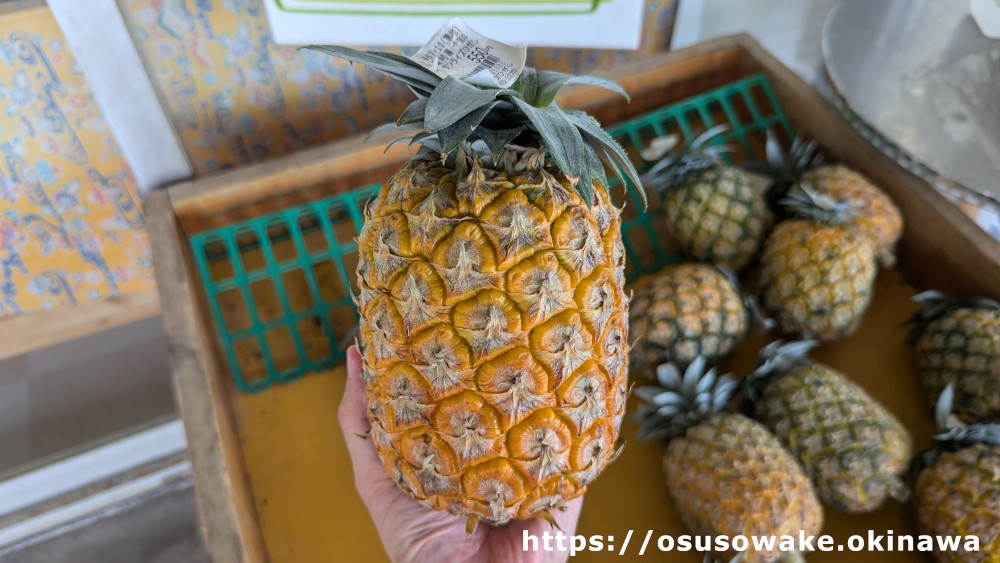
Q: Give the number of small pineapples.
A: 8